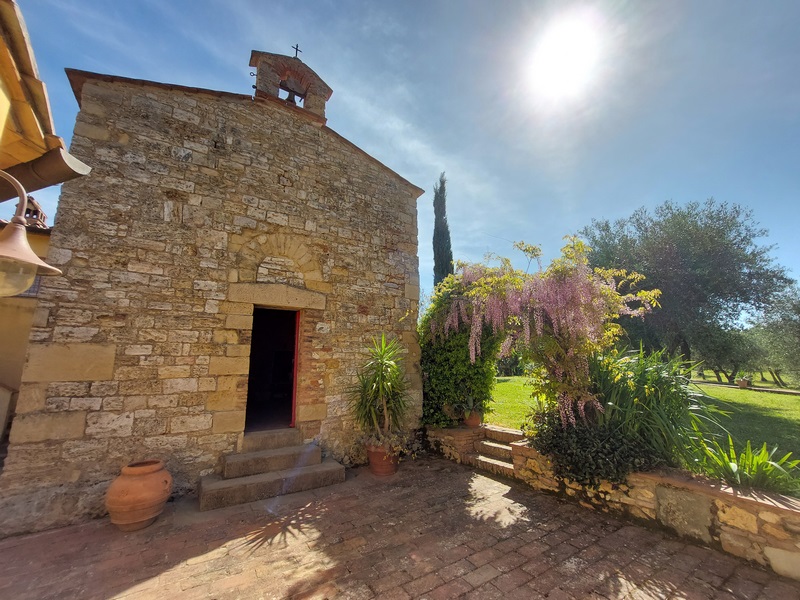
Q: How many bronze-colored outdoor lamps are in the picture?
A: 1